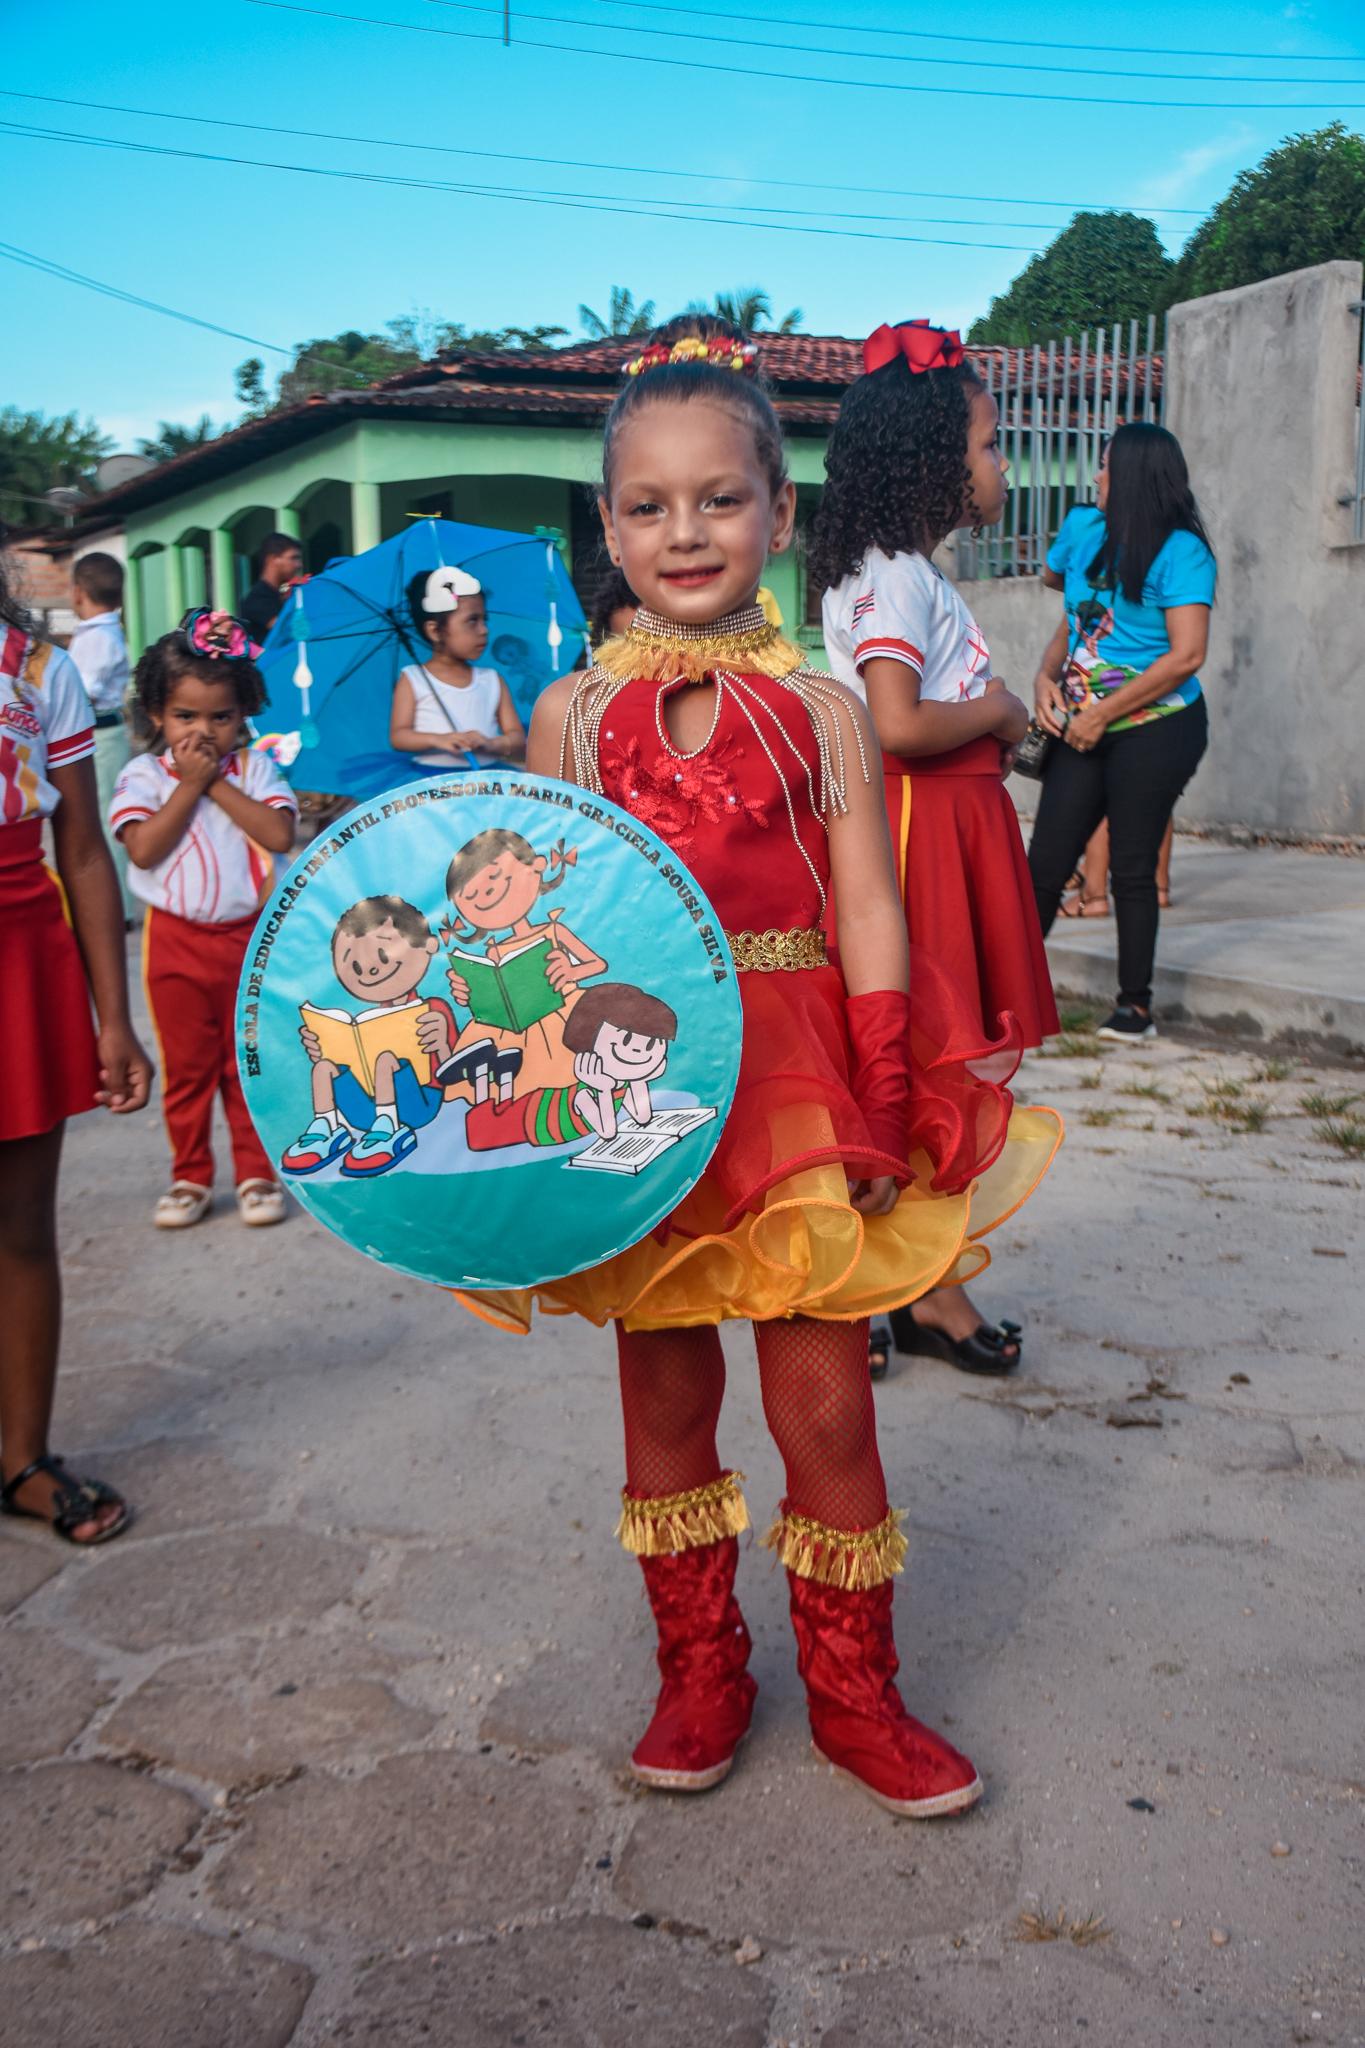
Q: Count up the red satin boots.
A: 2